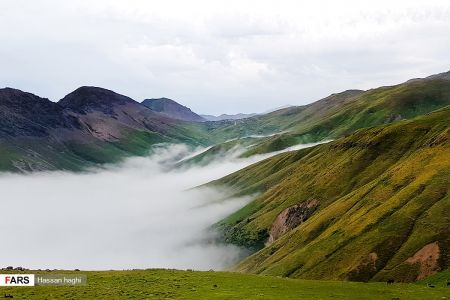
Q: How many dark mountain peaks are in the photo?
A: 3